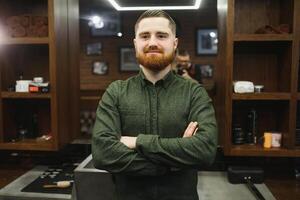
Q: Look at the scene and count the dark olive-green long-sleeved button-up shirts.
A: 1